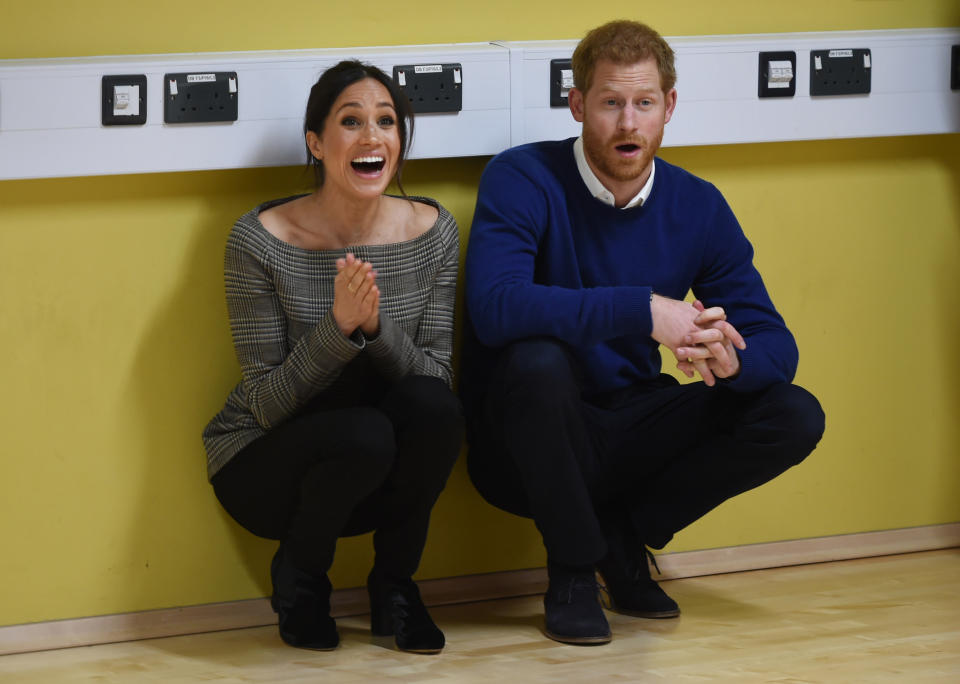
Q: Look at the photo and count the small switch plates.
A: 3